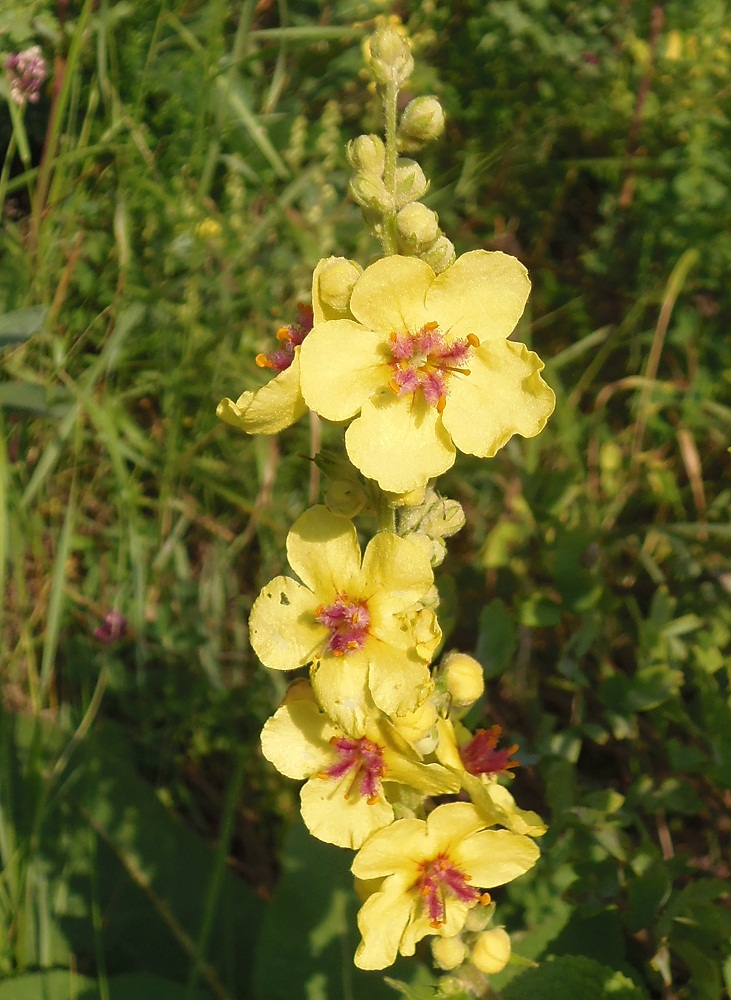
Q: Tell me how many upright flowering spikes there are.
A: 1